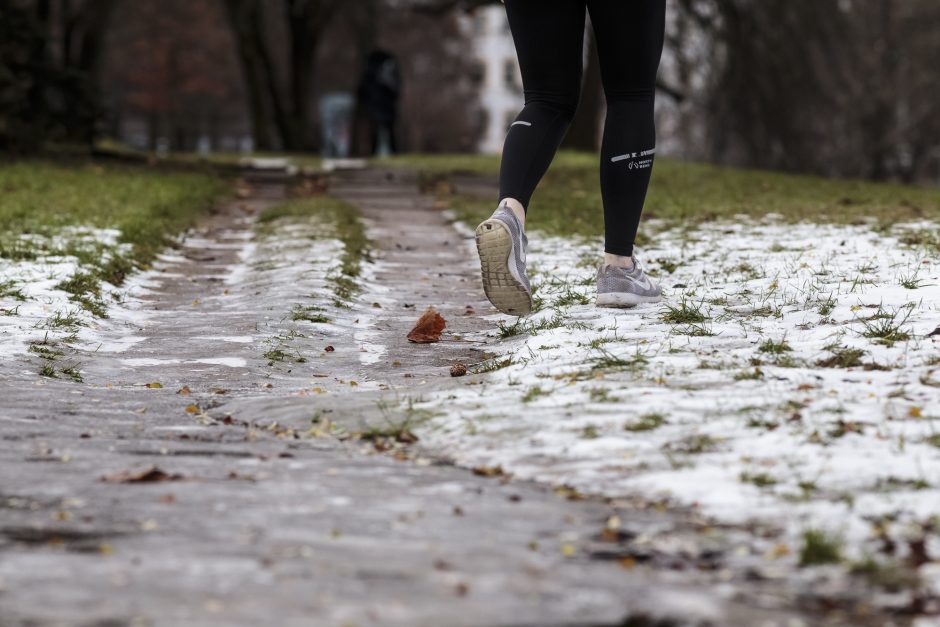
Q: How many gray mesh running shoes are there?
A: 2